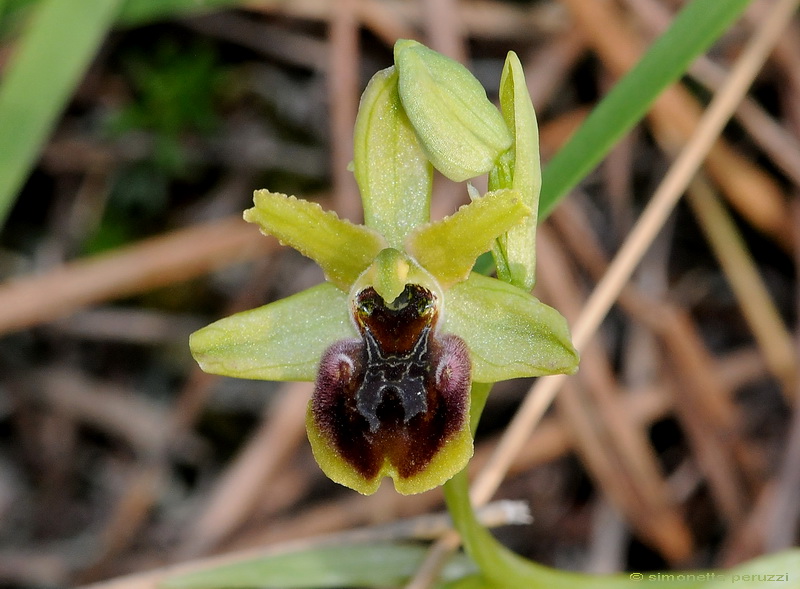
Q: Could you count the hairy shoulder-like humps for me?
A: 2